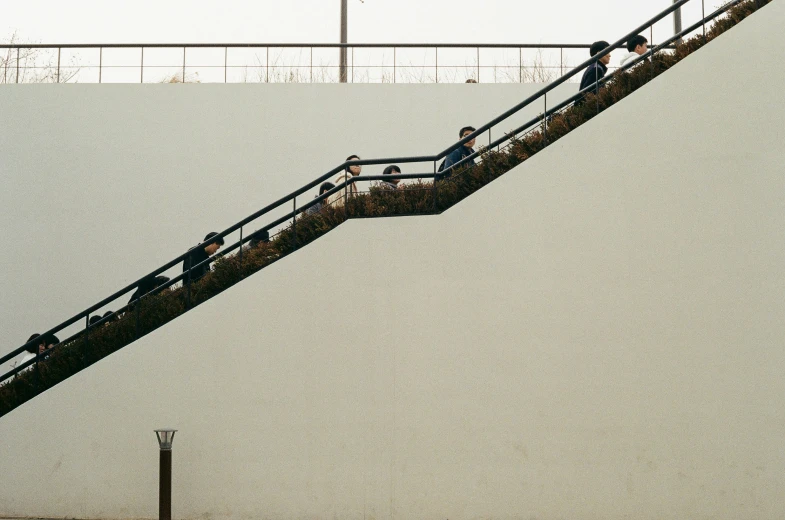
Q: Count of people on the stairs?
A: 13